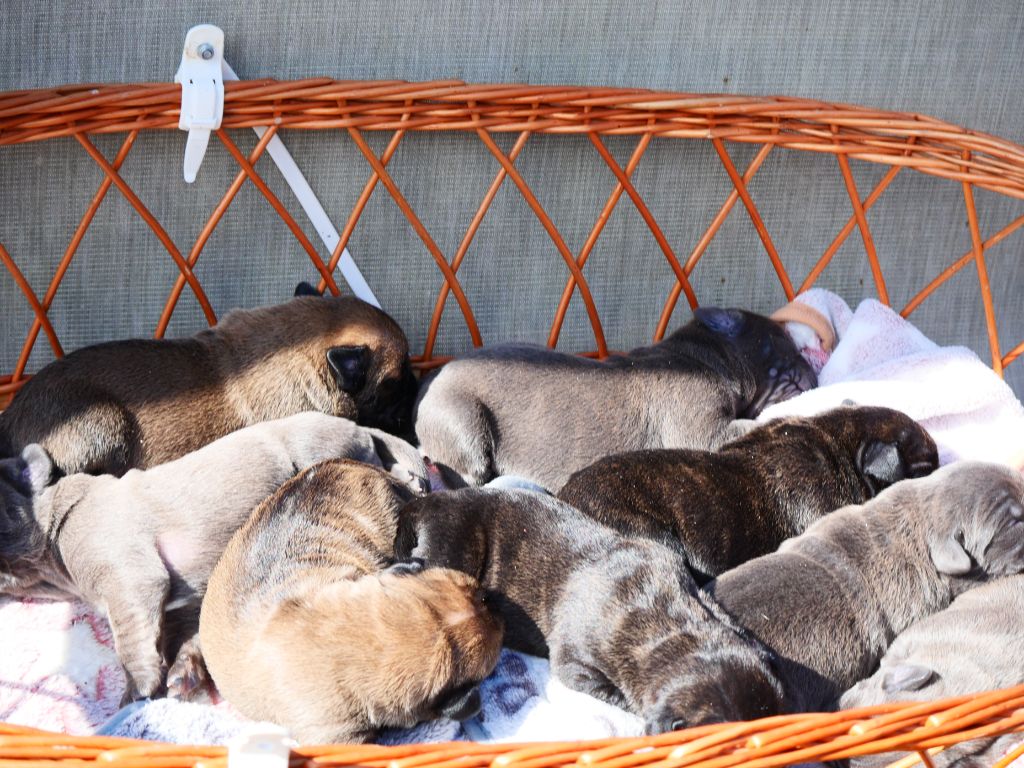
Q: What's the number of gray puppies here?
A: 4